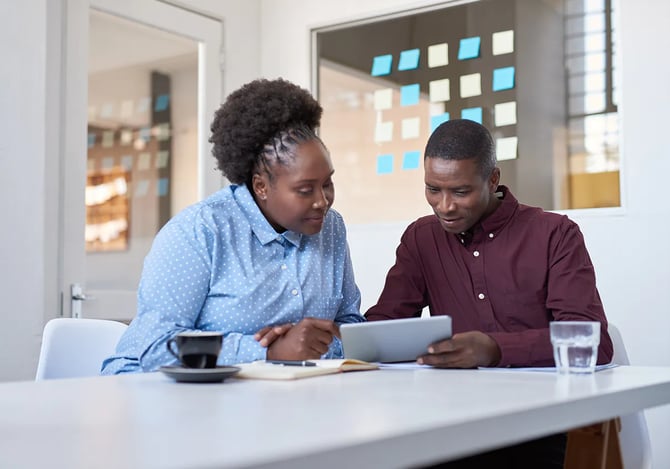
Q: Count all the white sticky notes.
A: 9